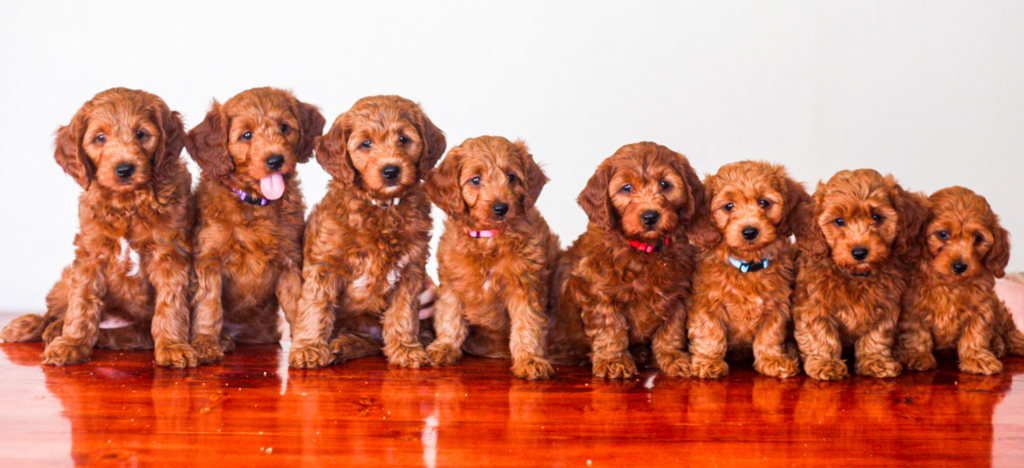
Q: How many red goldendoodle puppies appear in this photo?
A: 8